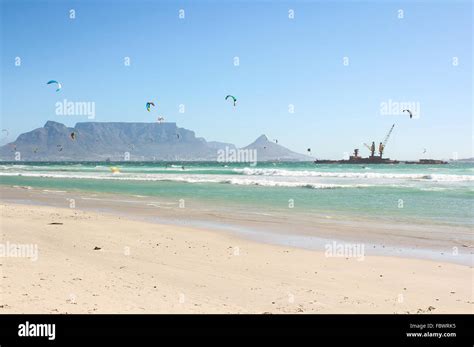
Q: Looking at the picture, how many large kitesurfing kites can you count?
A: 4